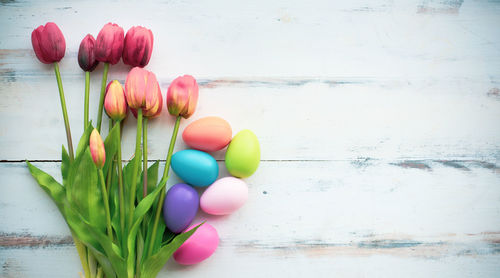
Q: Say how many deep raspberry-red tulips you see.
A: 4